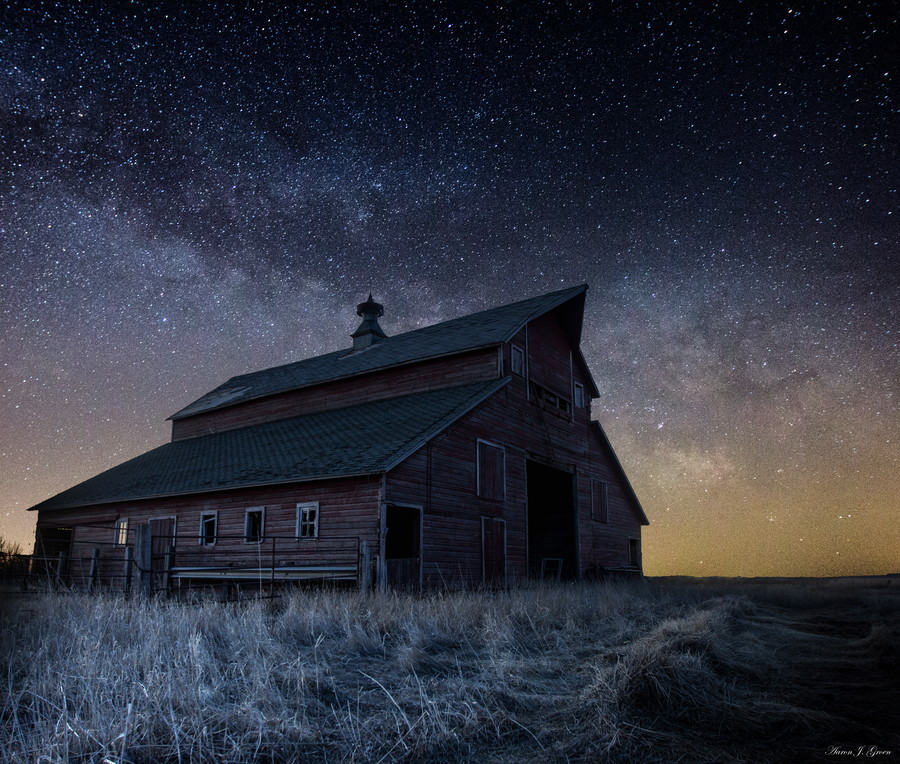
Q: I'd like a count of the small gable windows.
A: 2